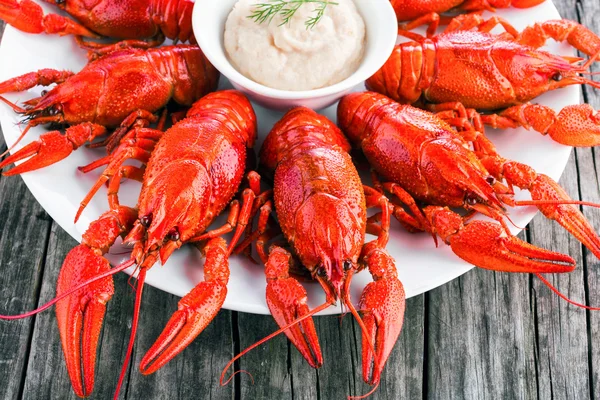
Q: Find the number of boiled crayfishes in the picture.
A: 7